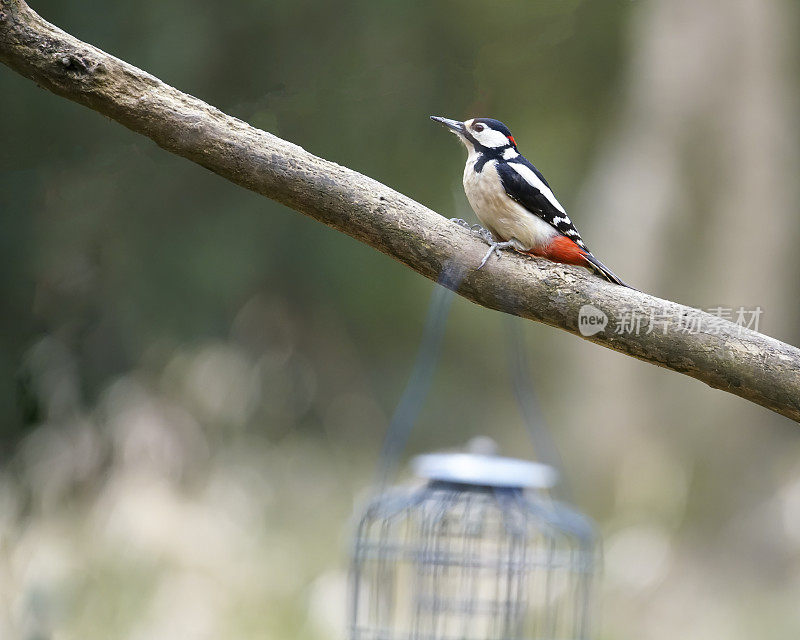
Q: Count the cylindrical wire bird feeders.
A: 1